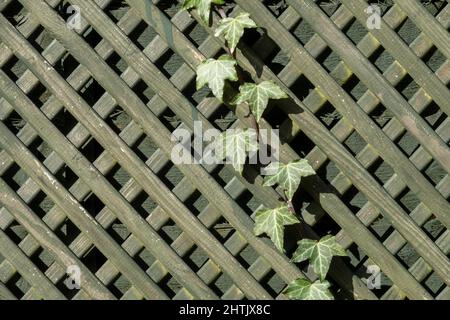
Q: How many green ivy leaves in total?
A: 9